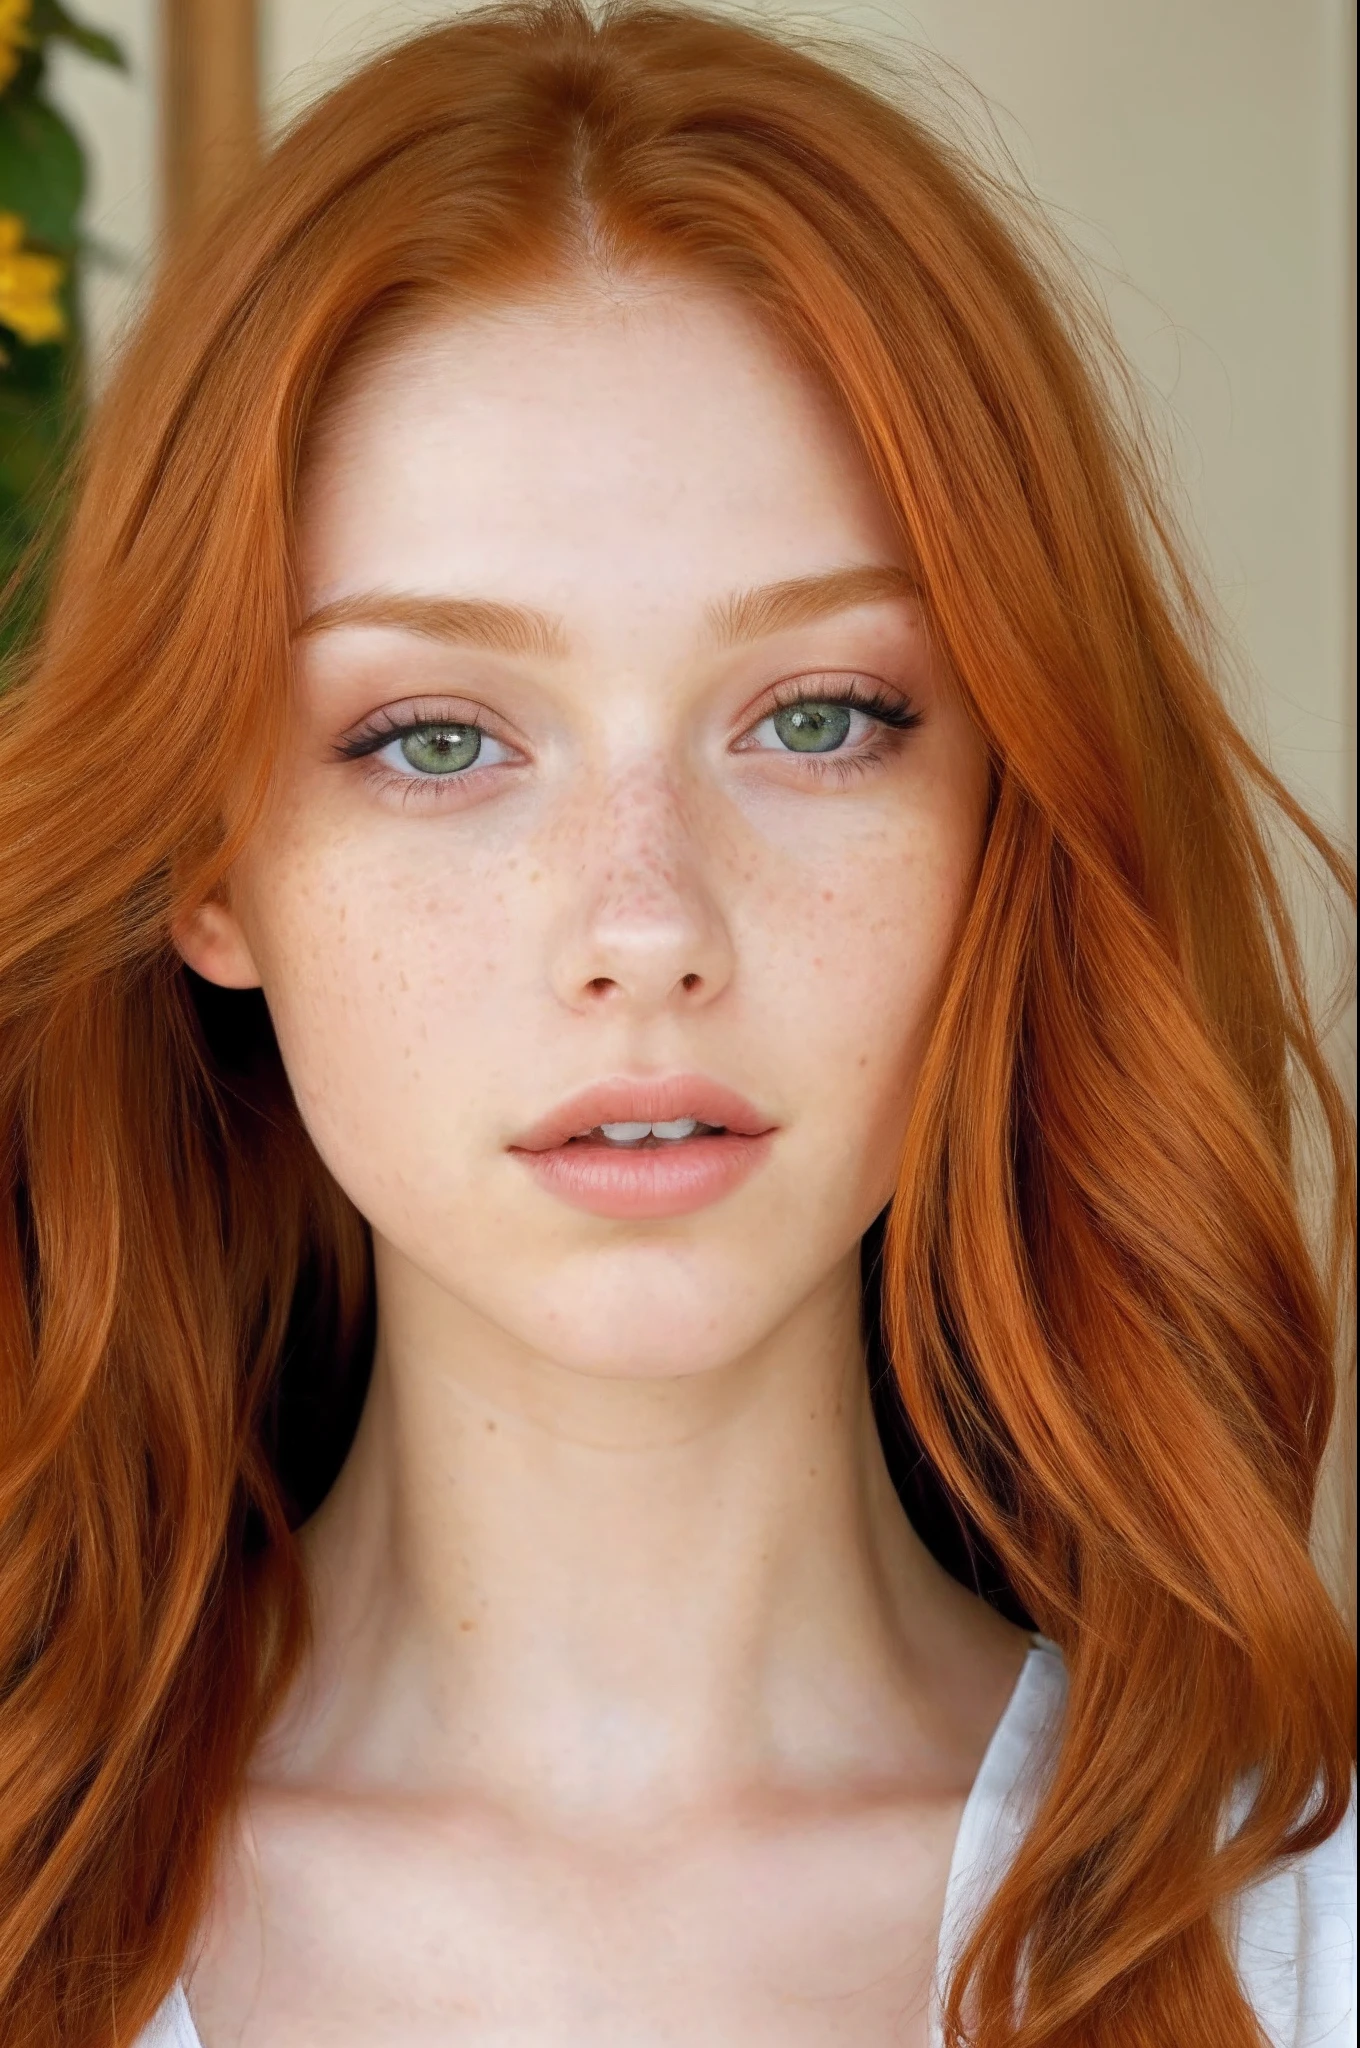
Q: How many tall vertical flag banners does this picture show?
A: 0